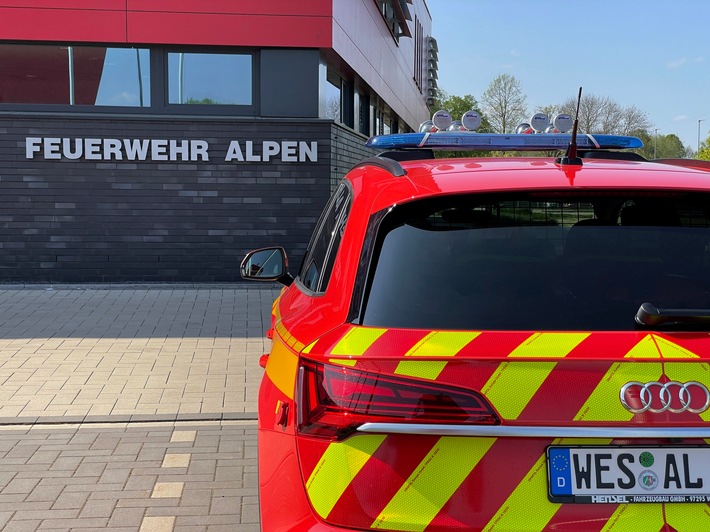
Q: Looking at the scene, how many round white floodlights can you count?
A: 4